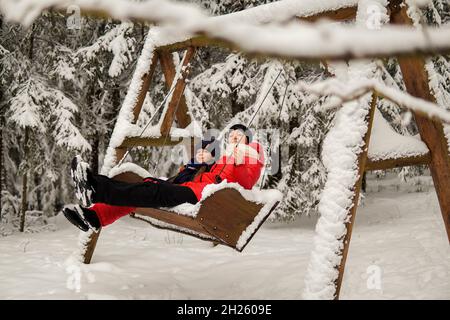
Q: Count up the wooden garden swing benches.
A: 1